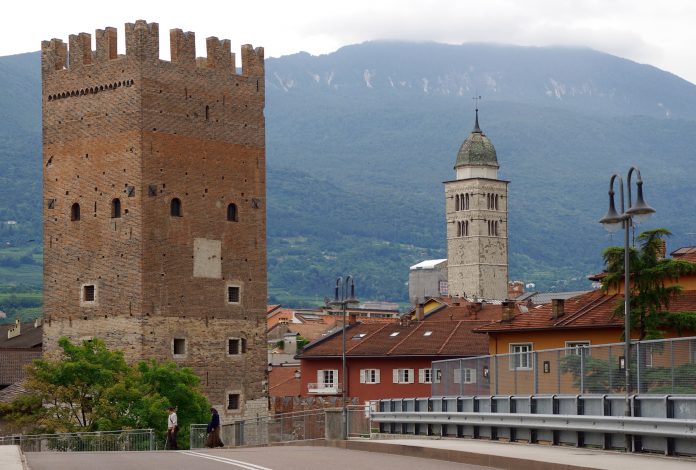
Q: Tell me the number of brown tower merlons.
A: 7